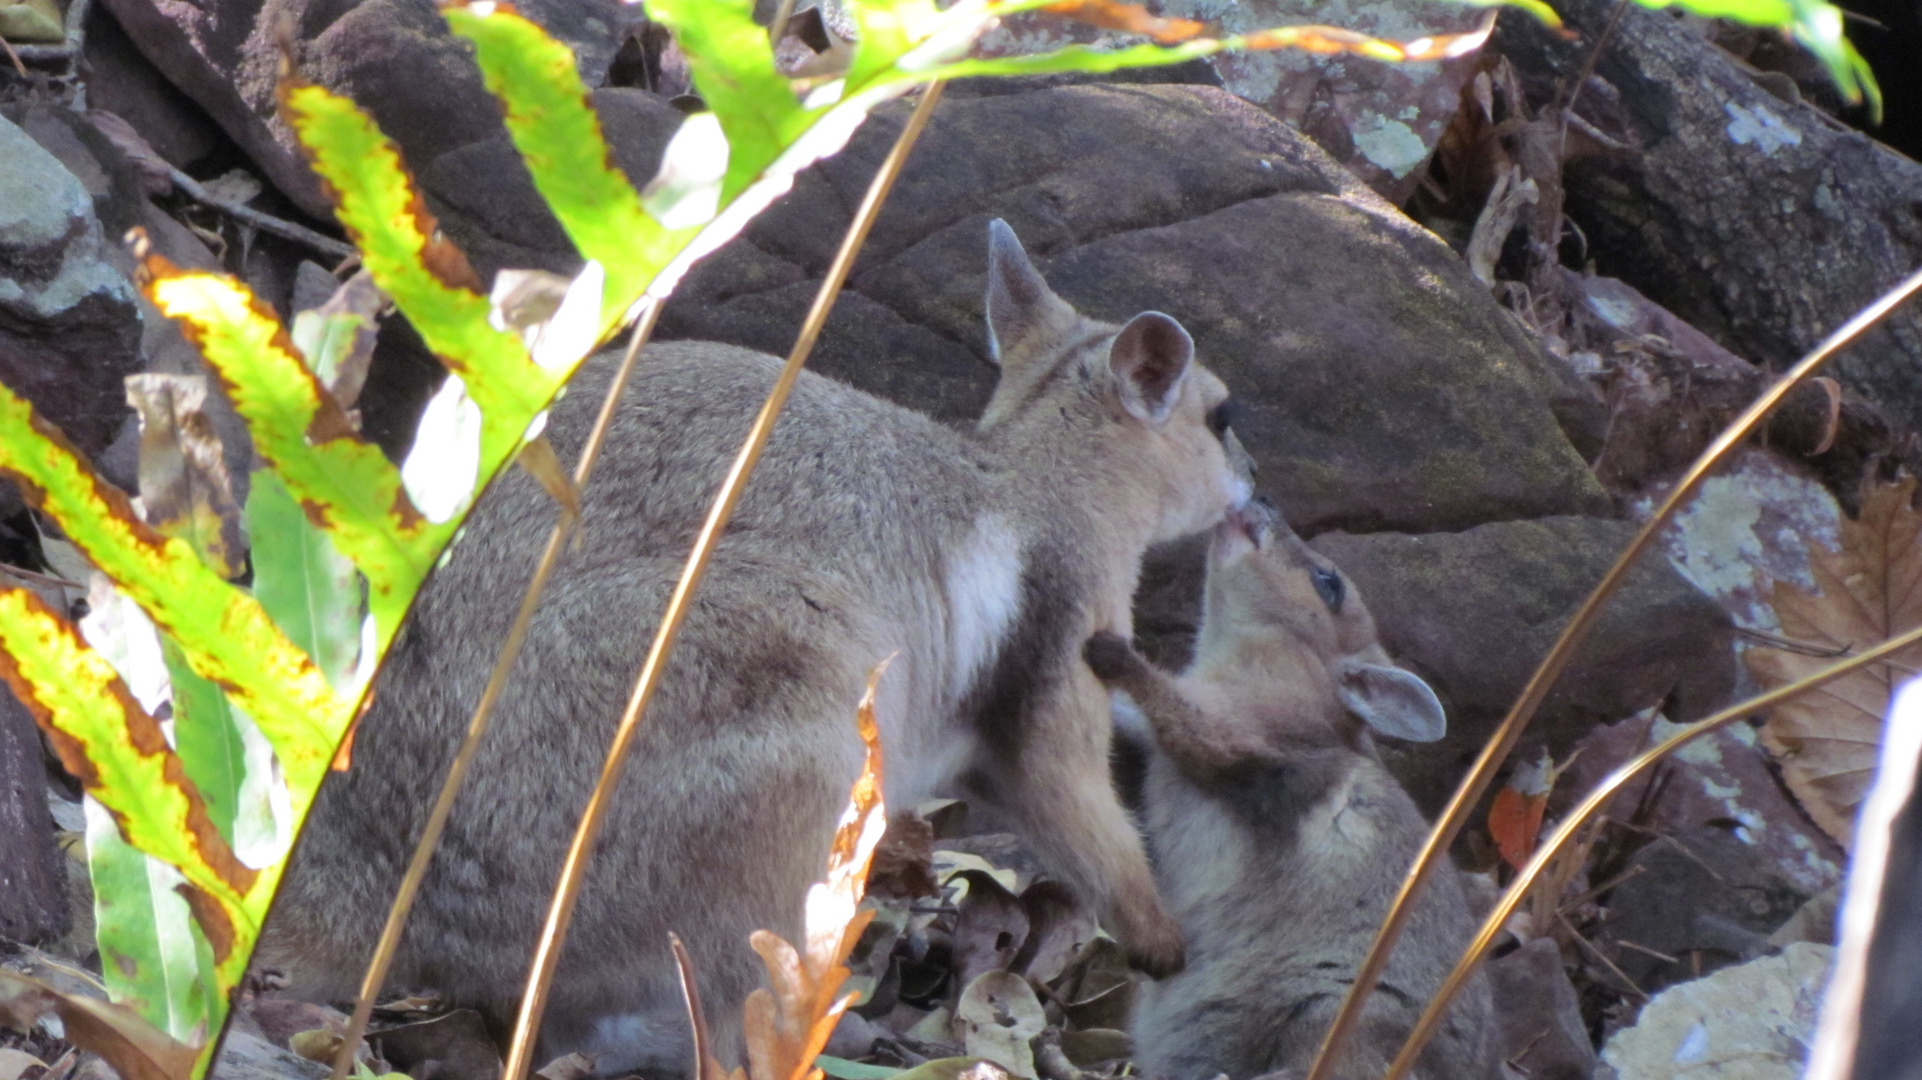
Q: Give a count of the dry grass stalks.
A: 4